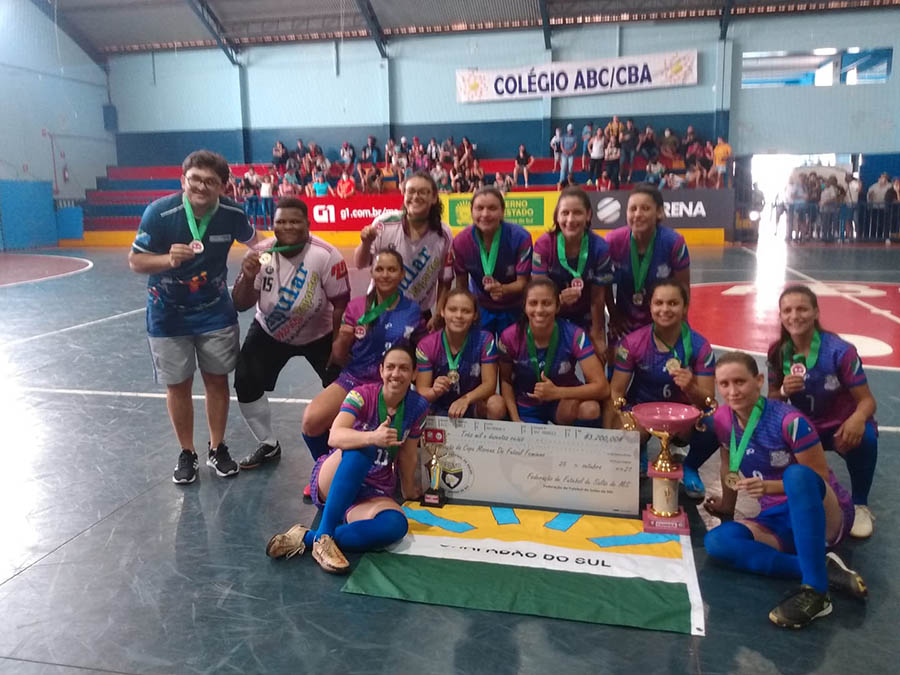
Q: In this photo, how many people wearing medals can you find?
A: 13